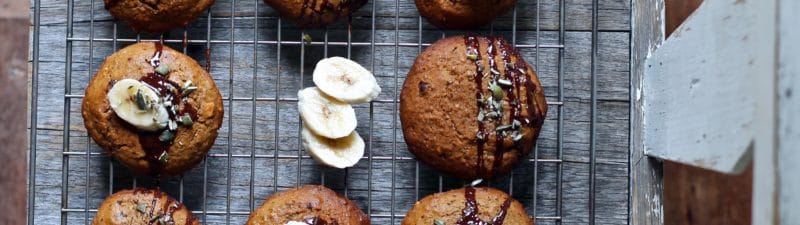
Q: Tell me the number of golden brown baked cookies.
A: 8